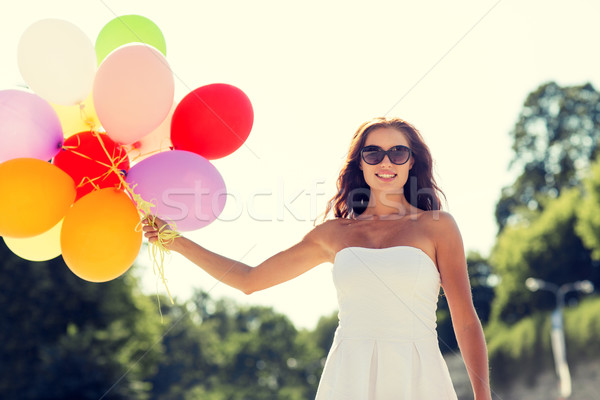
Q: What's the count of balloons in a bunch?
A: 12